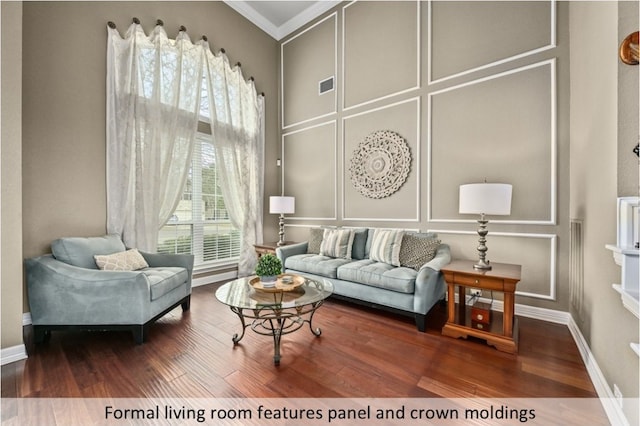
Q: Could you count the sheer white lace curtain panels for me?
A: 2